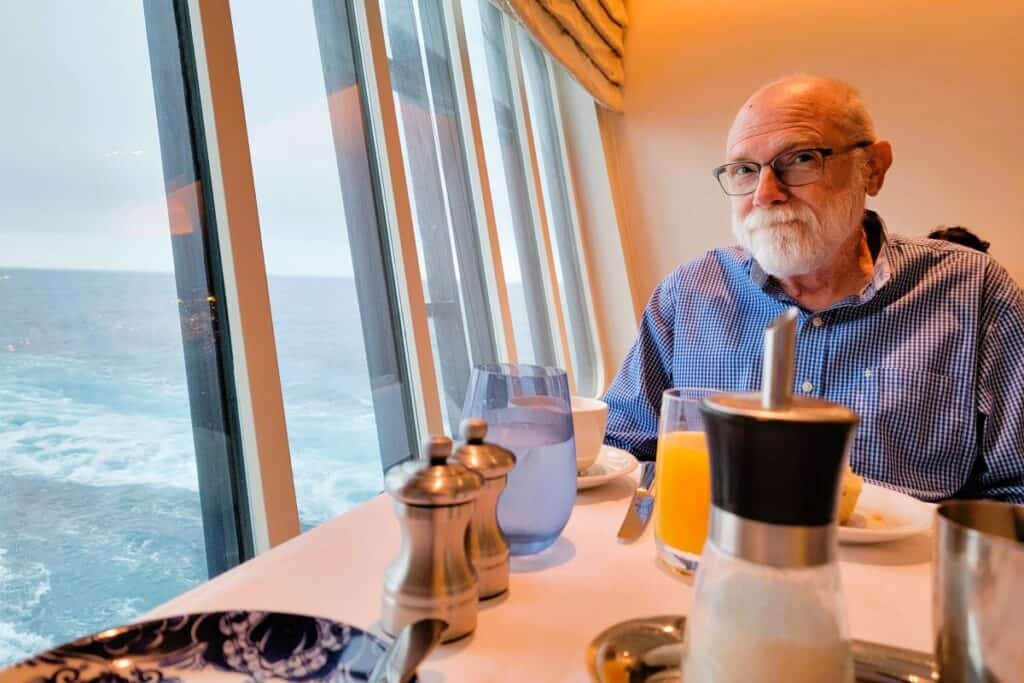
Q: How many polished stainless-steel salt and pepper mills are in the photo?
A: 2